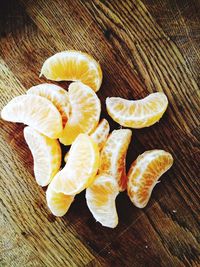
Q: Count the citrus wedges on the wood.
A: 12